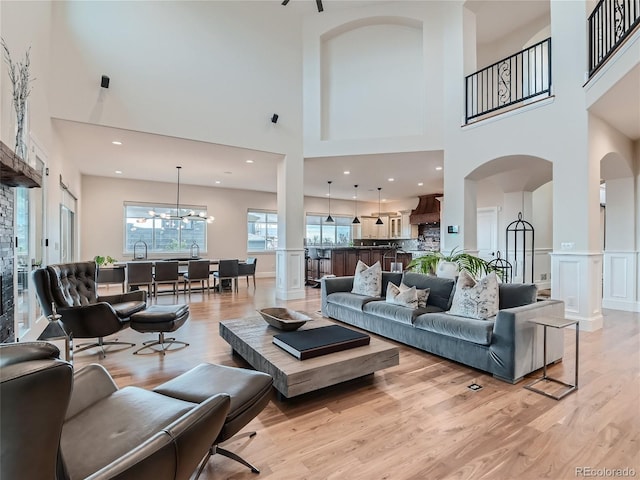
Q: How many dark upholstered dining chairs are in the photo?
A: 6